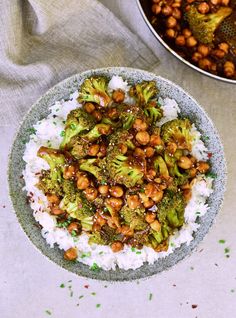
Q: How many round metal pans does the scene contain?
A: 1